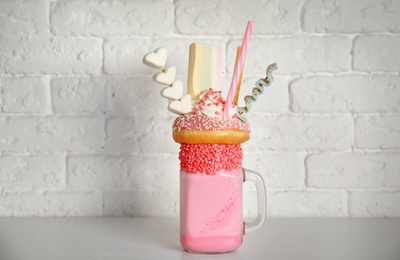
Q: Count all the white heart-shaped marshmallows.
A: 4